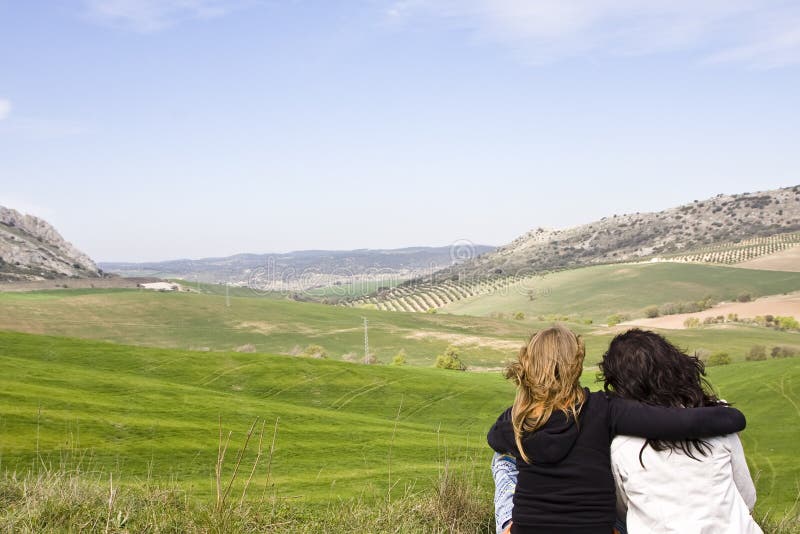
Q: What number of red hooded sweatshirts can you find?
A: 0